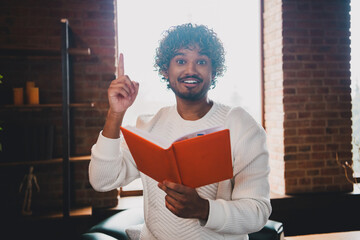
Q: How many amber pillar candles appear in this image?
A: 3